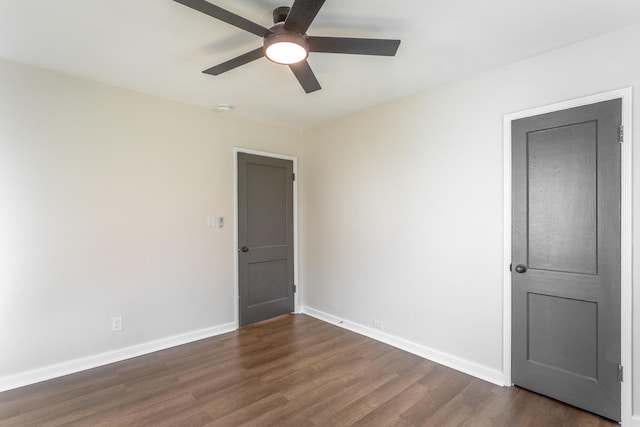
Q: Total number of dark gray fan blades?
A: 5